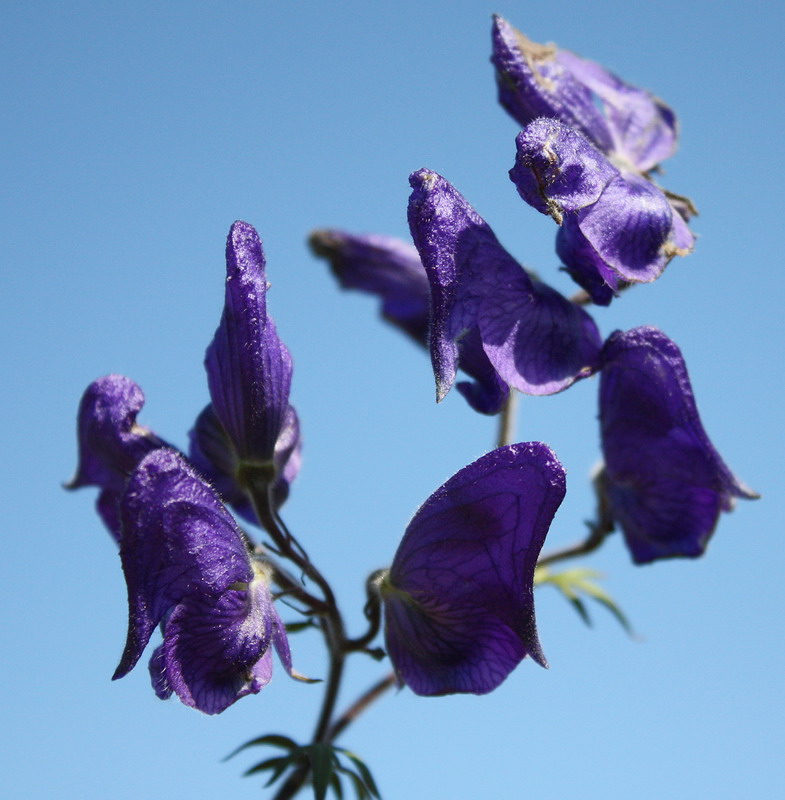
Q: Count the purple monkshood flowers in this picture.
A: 9